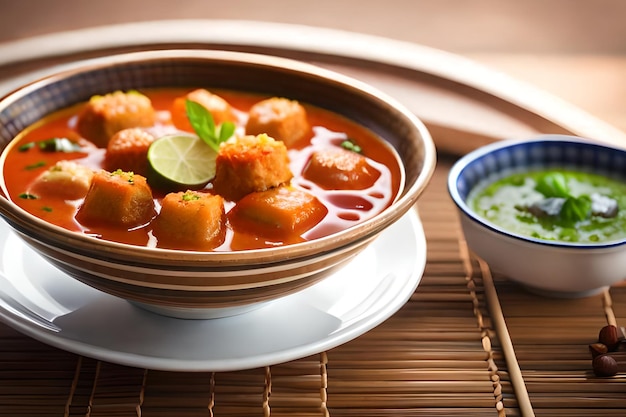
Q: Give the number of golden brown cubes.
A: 10